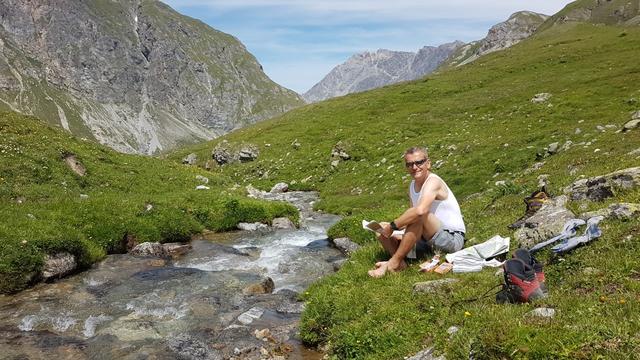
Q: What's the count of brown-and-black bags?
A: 1